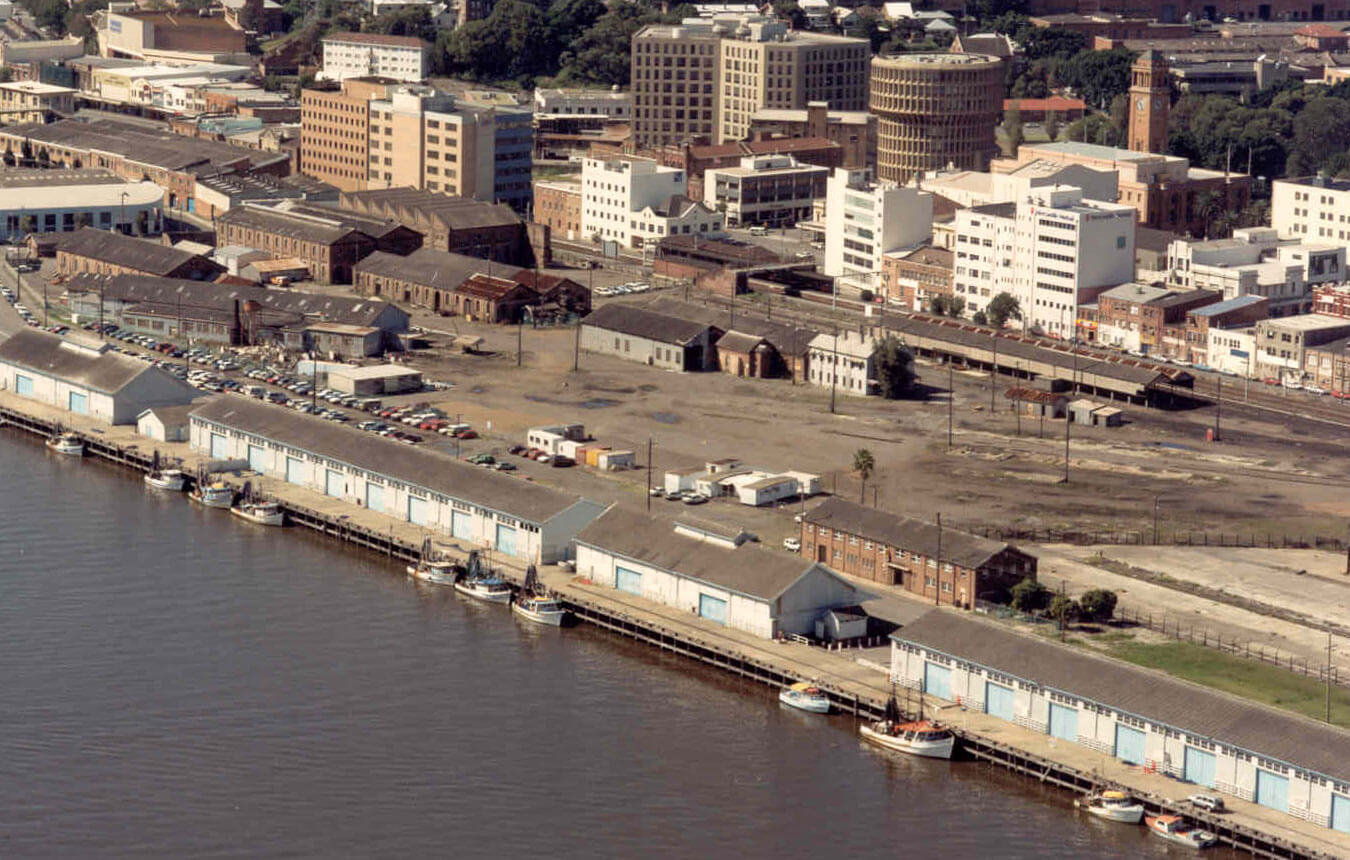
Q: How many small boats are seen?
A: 11